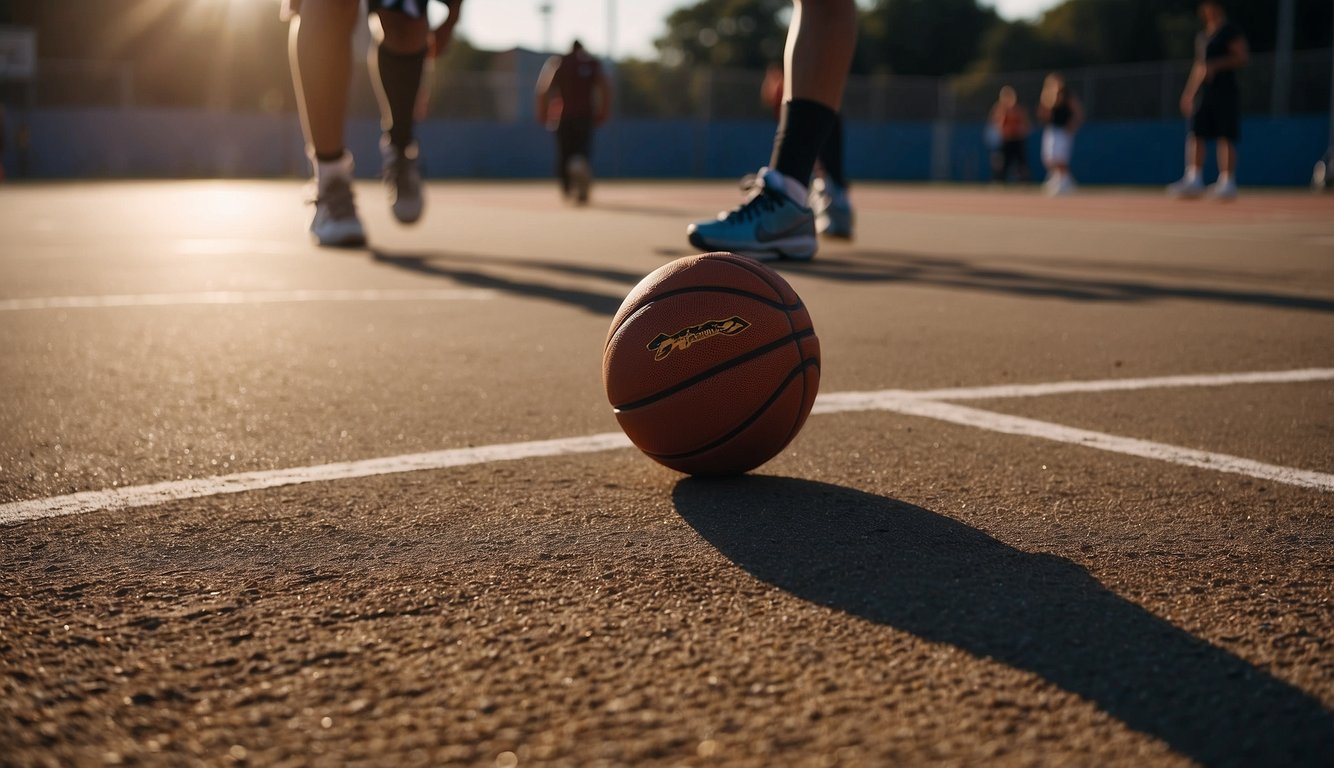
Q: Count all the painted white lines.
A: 3